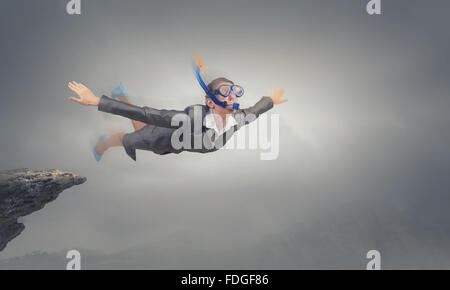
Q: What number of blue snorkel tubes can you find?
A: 1